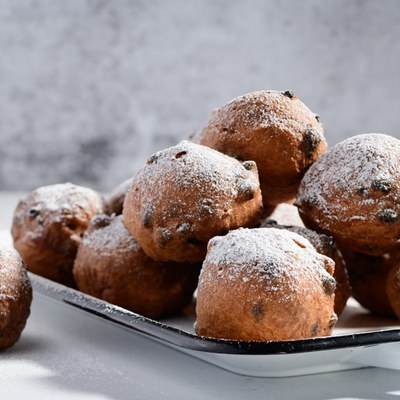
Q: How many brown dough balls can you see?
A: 11